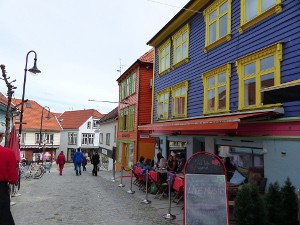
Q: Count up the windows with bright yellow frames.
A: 8